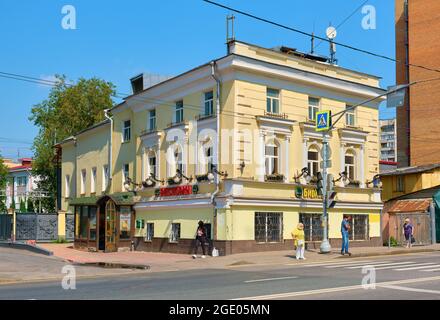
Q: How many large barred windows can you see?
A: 3